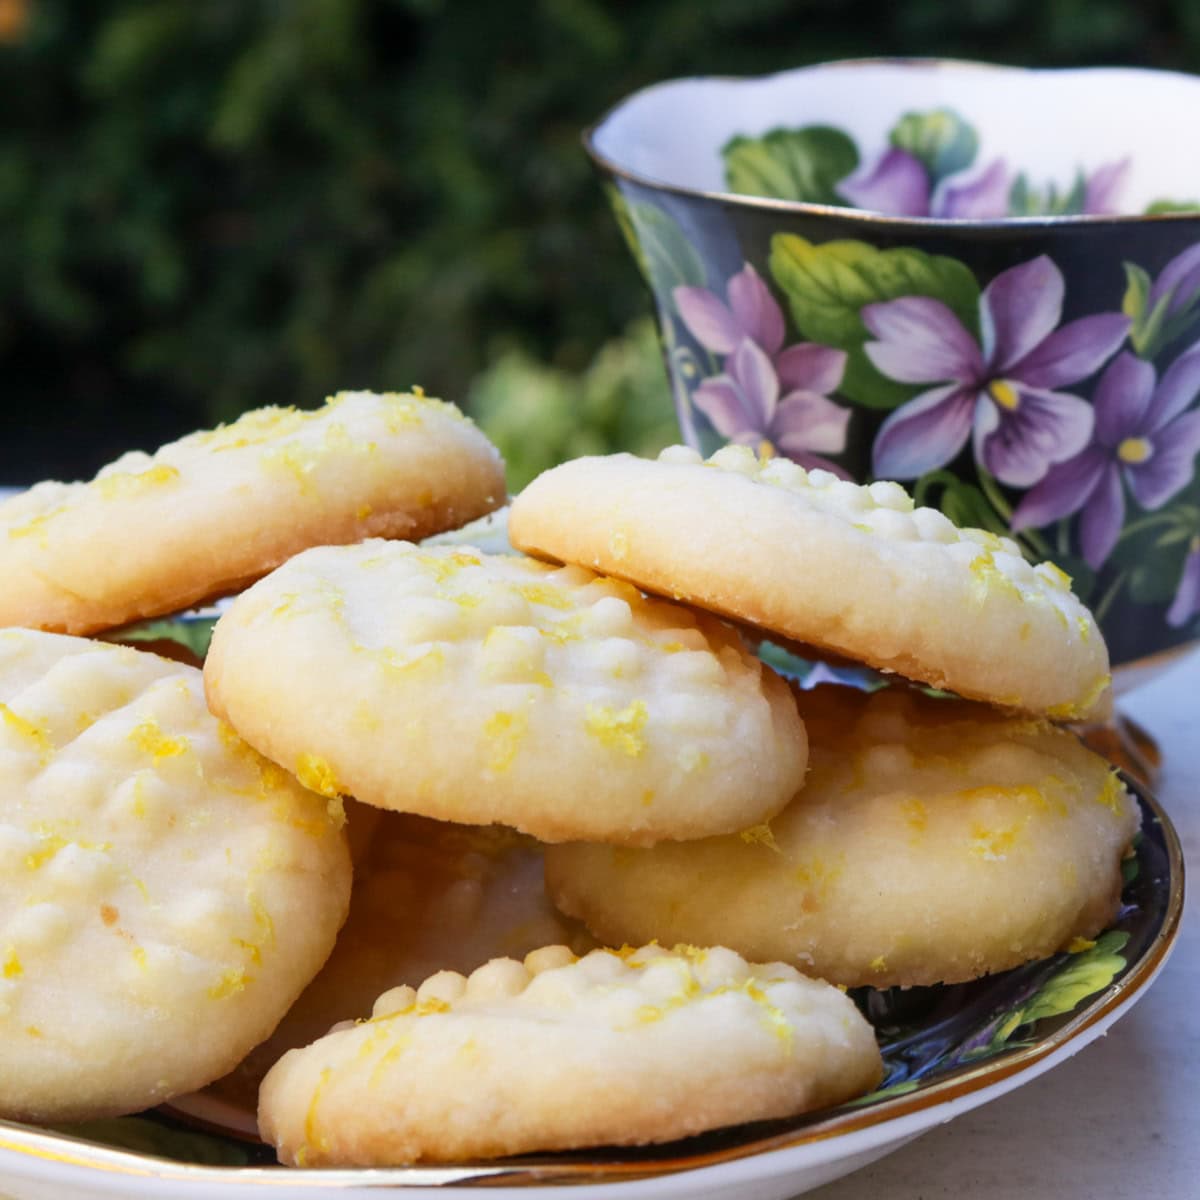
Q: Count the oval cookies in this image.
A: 7